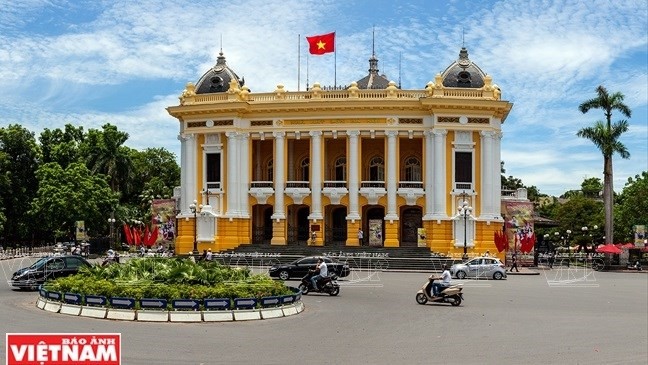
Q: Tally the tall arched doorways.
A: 5